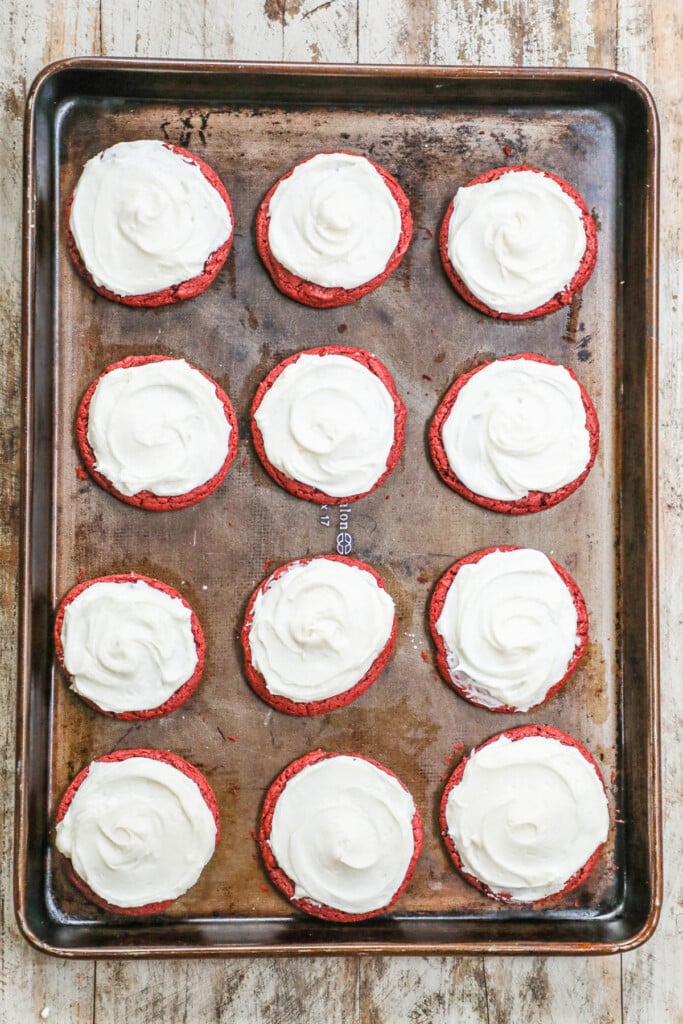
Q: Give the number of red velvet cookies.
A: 12